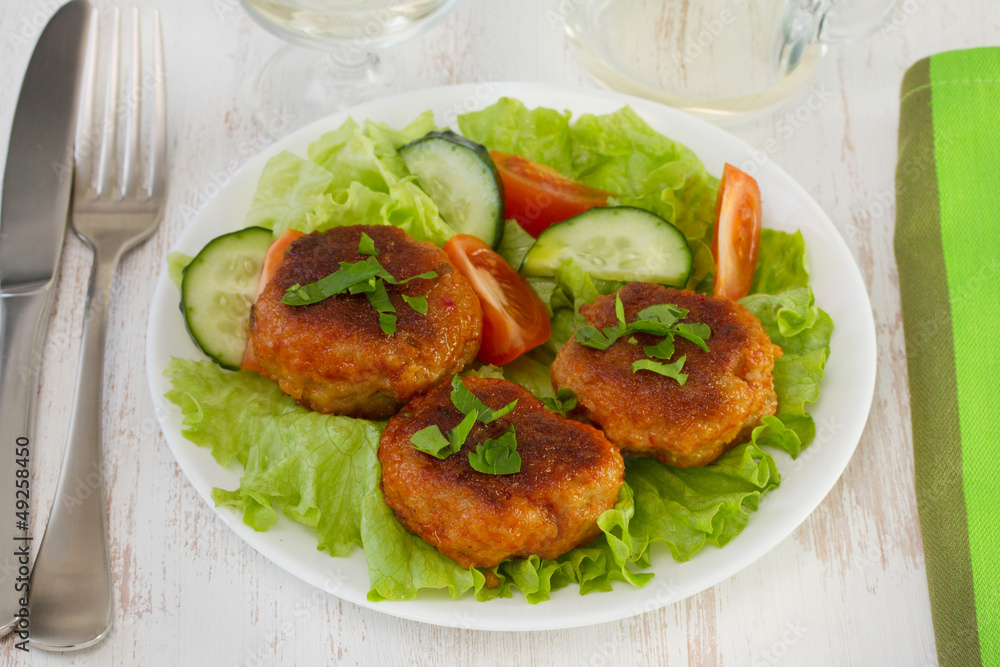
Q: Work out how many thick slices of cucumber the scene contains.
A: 3